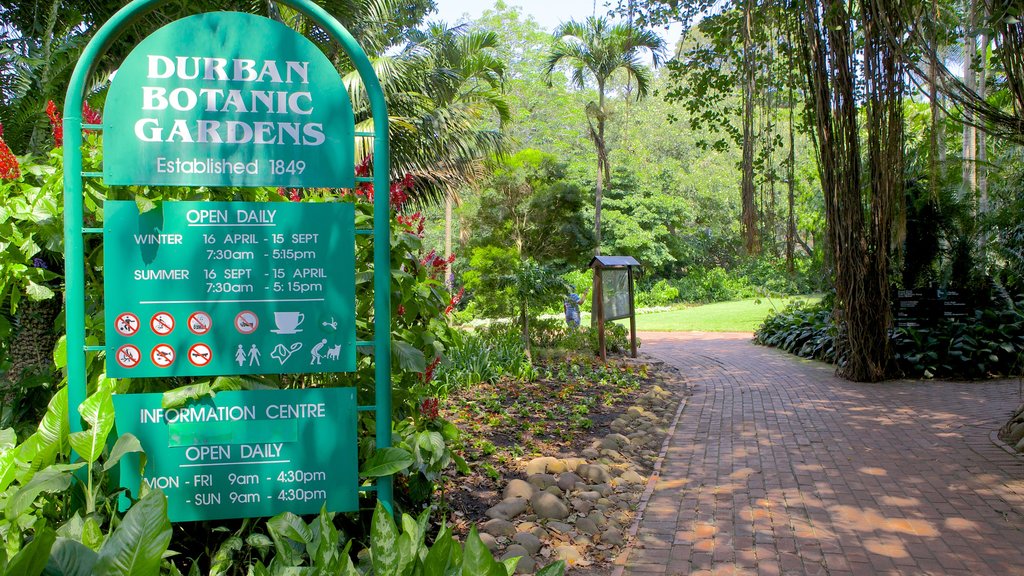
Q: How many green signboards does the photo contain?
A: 3